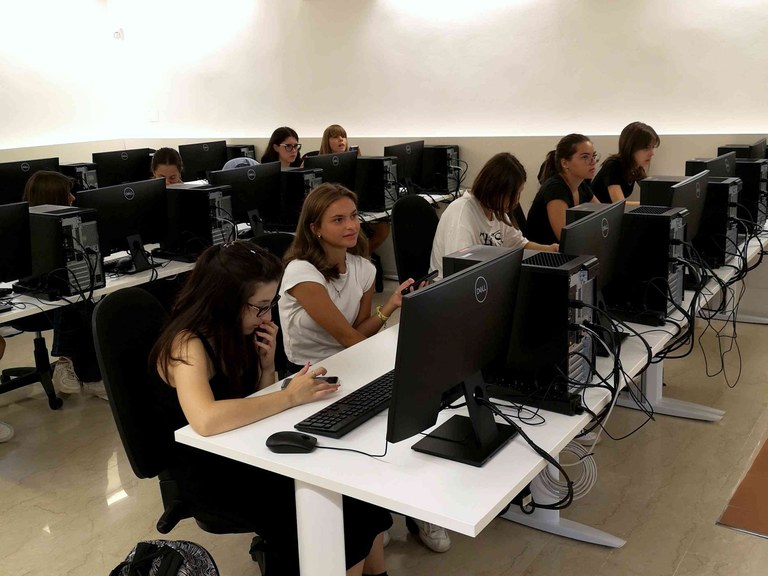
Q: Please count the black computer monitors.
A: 13